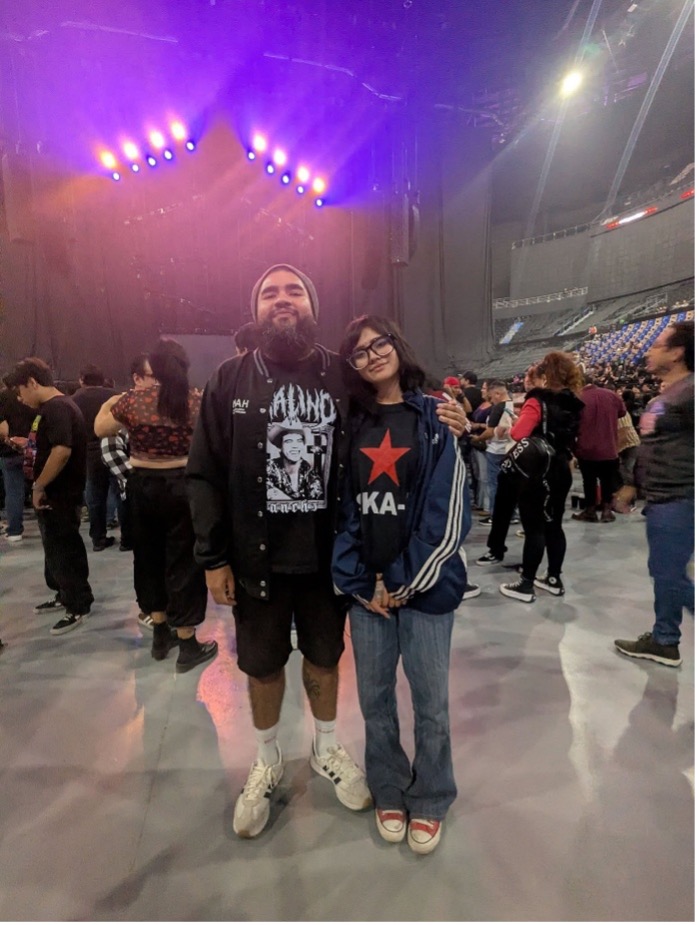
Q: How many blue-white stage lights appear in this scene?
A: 10